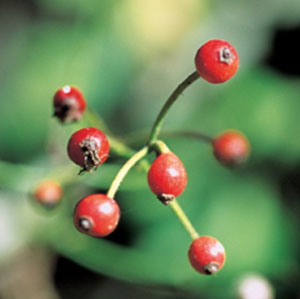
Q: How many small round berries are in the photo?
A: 8